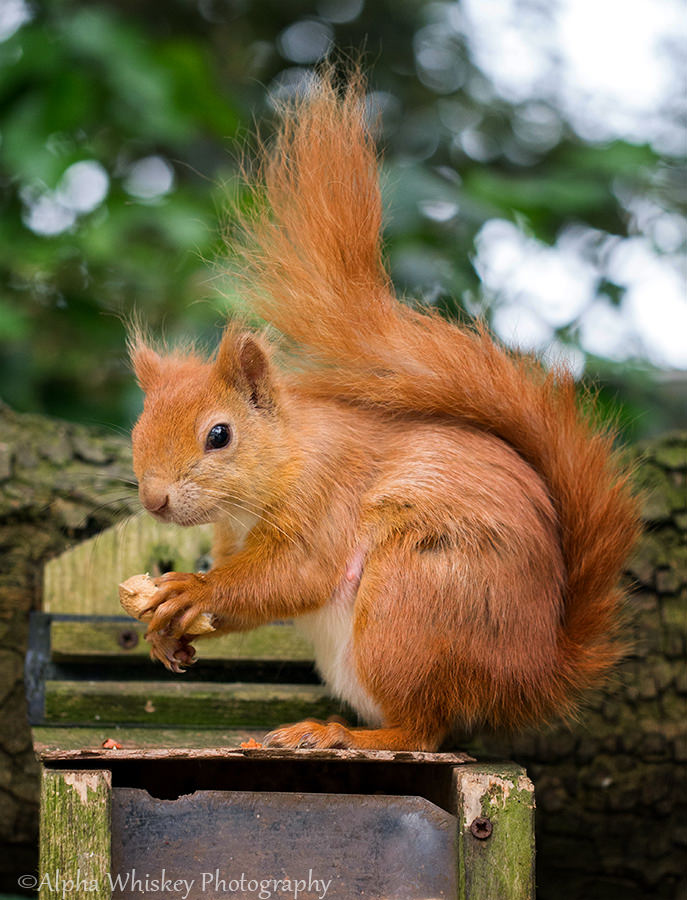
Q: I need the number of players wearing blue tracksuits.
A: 0